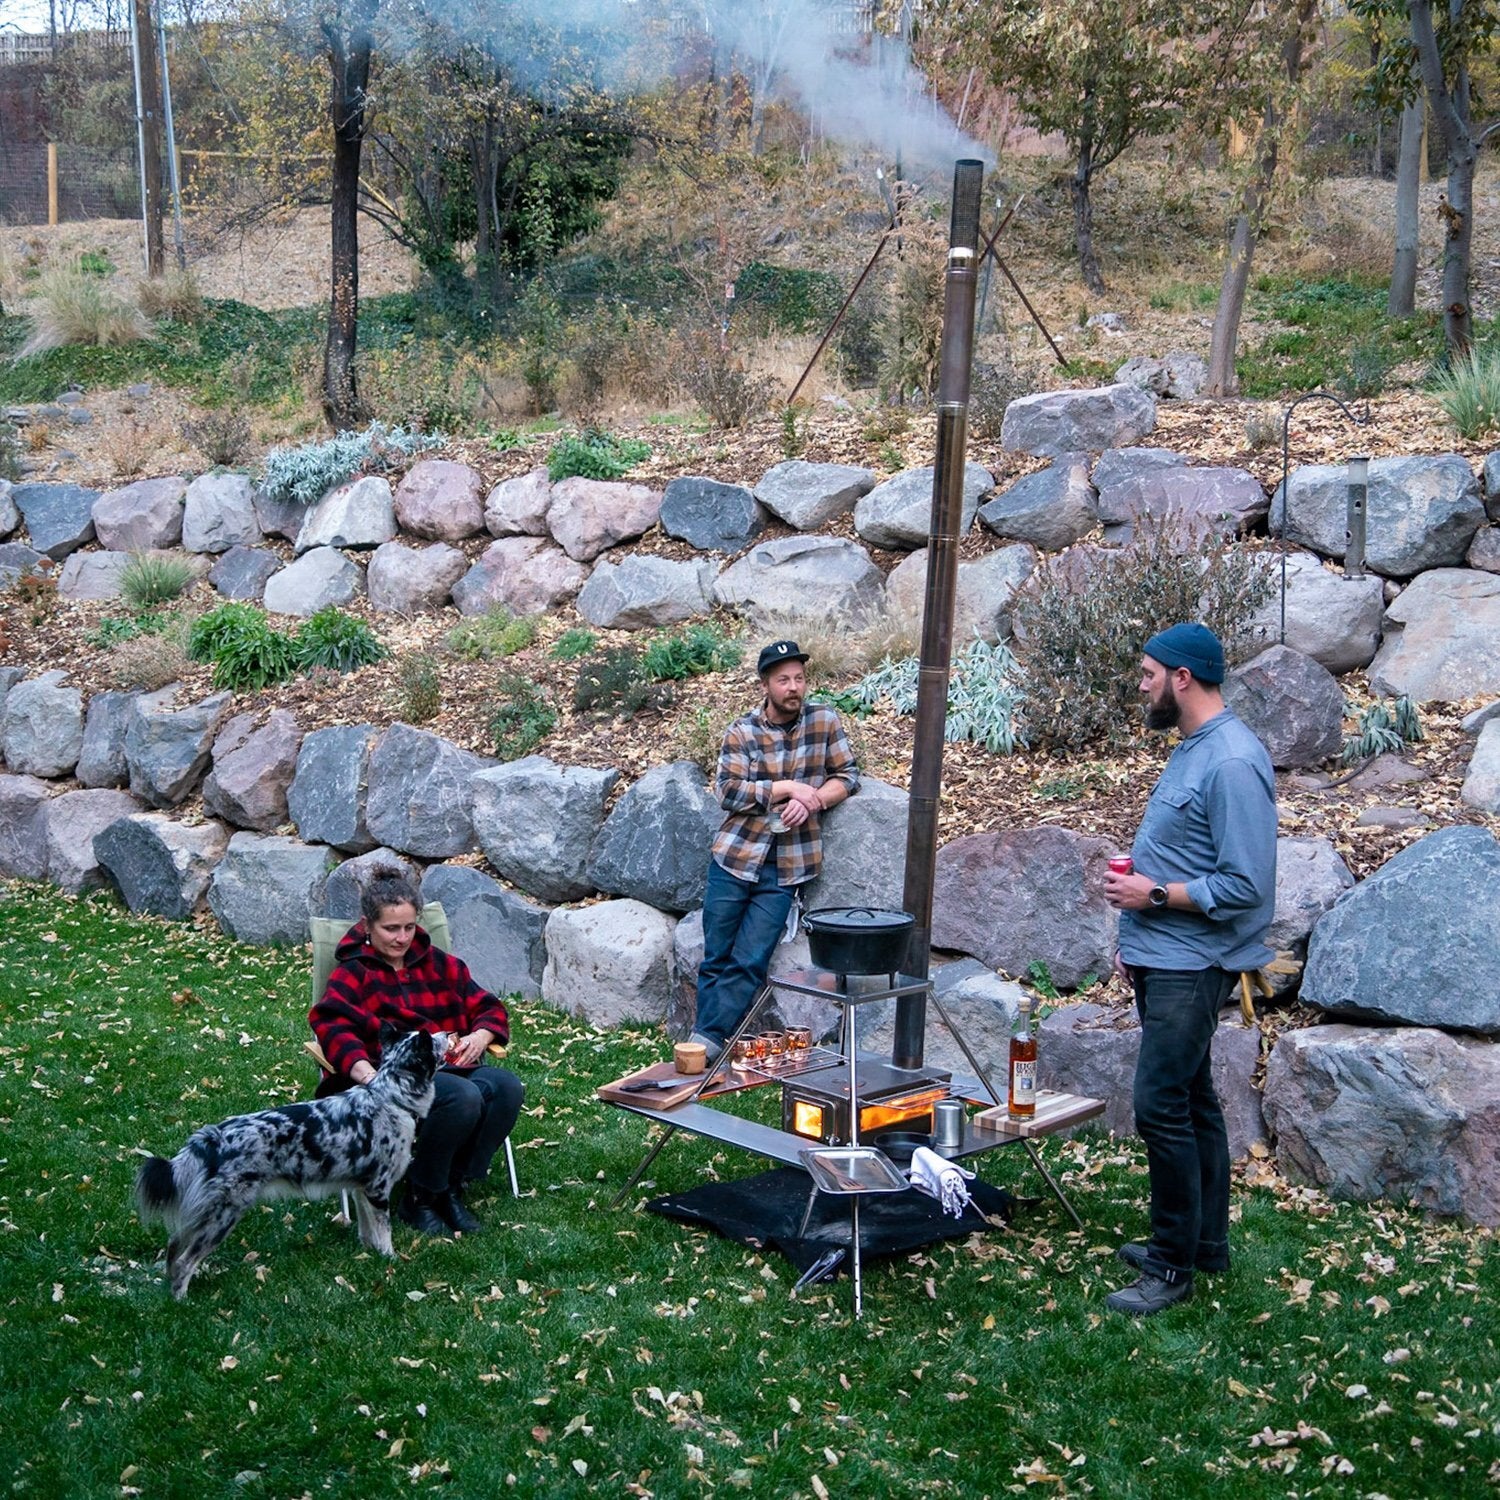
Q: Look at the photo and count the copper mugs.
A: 3